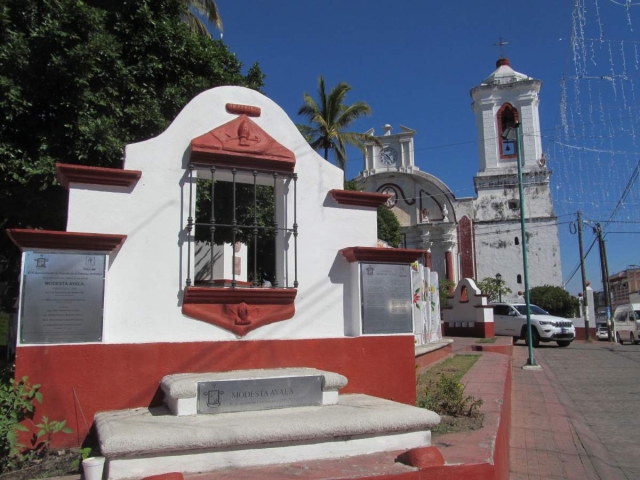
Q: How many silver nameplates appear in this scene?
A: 3